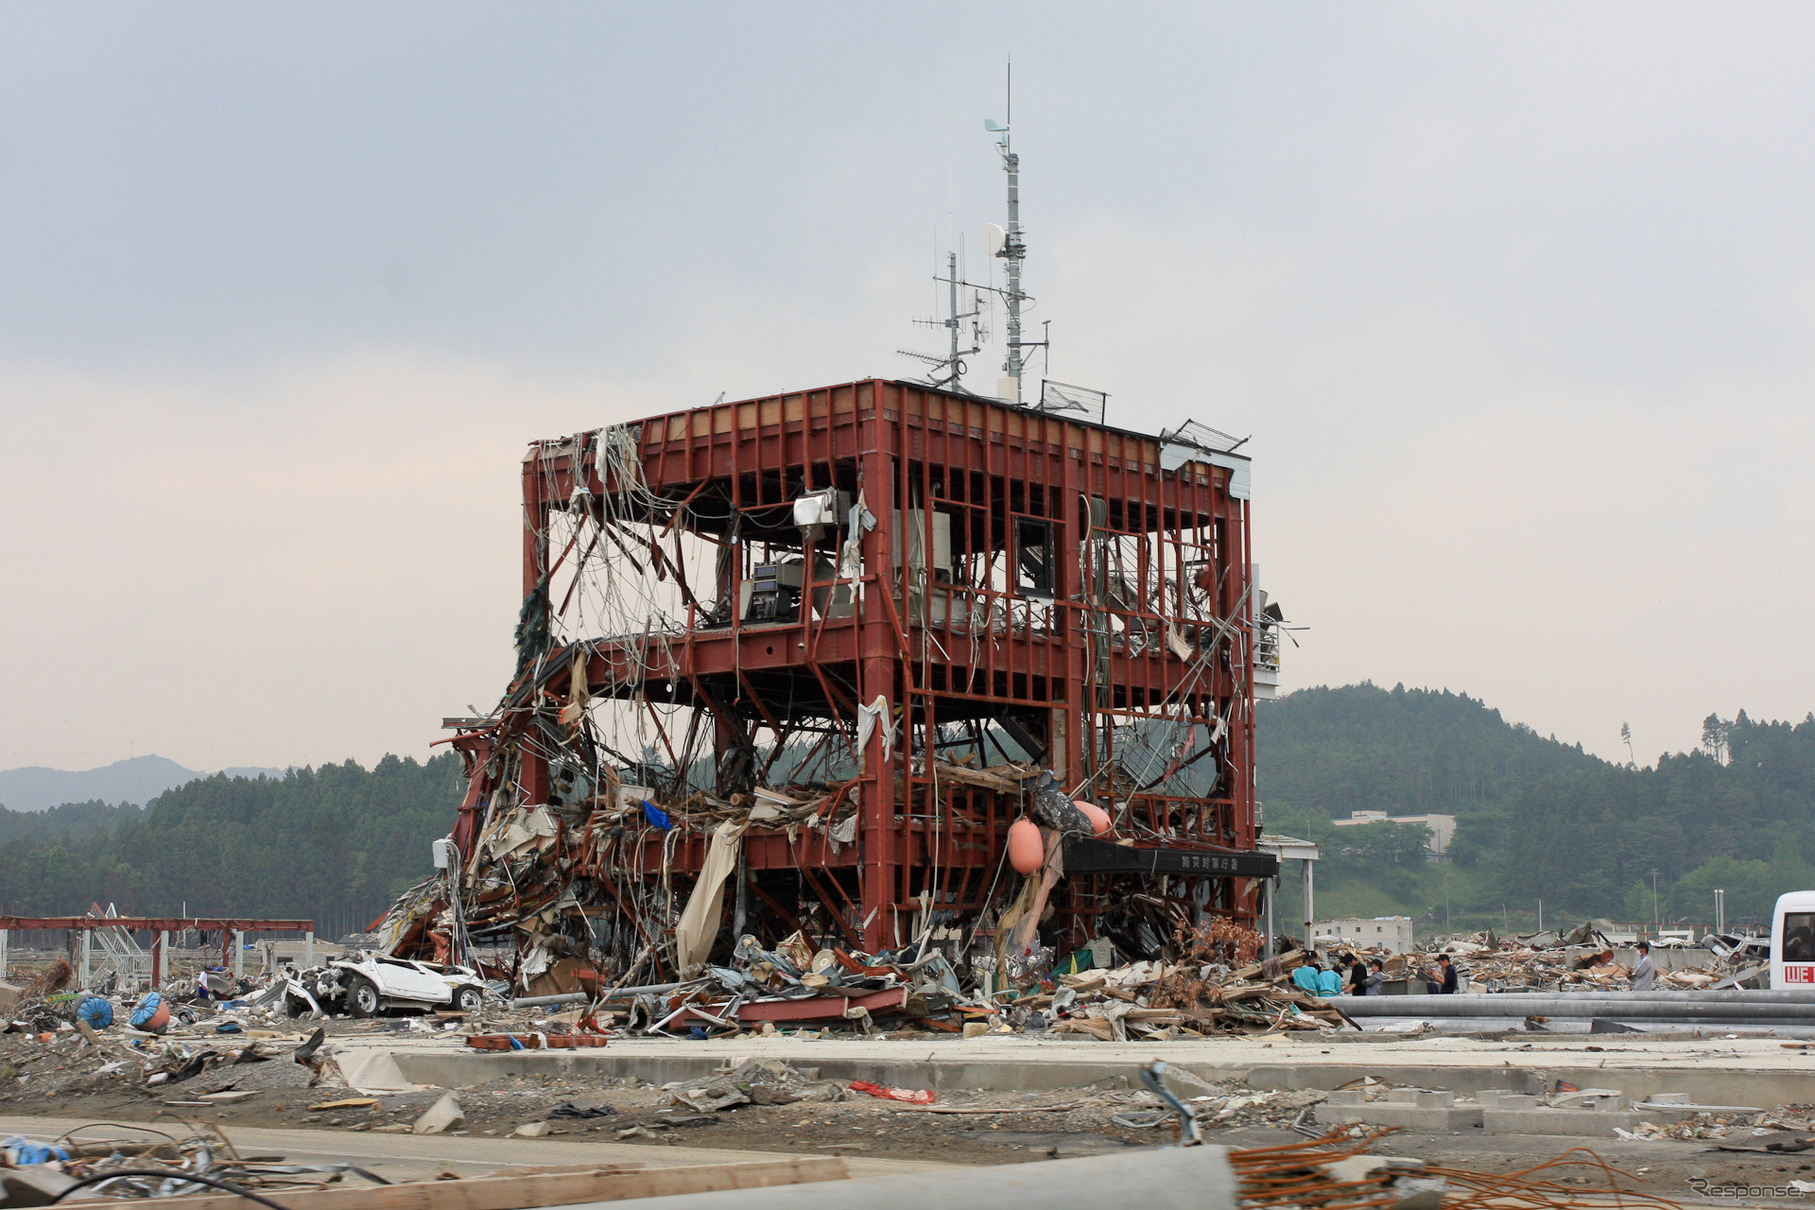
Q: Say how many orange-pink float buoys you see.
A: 2